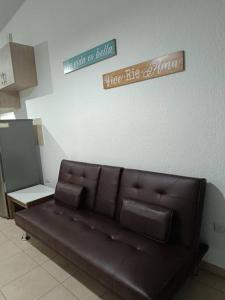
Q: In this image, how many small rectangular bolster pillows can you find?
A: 2